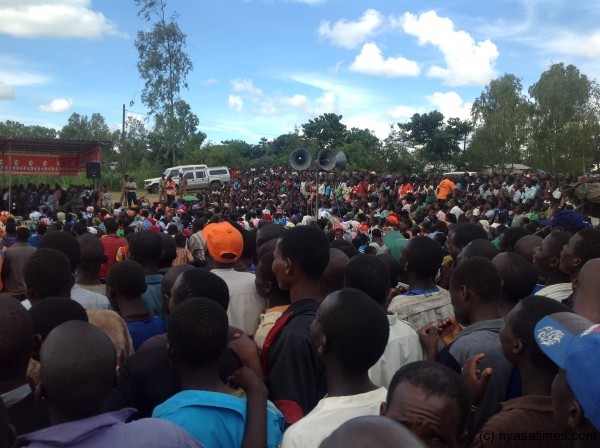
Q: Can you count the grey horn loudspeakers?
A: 3